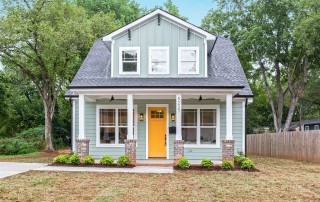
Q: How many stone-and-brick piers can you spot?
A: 4